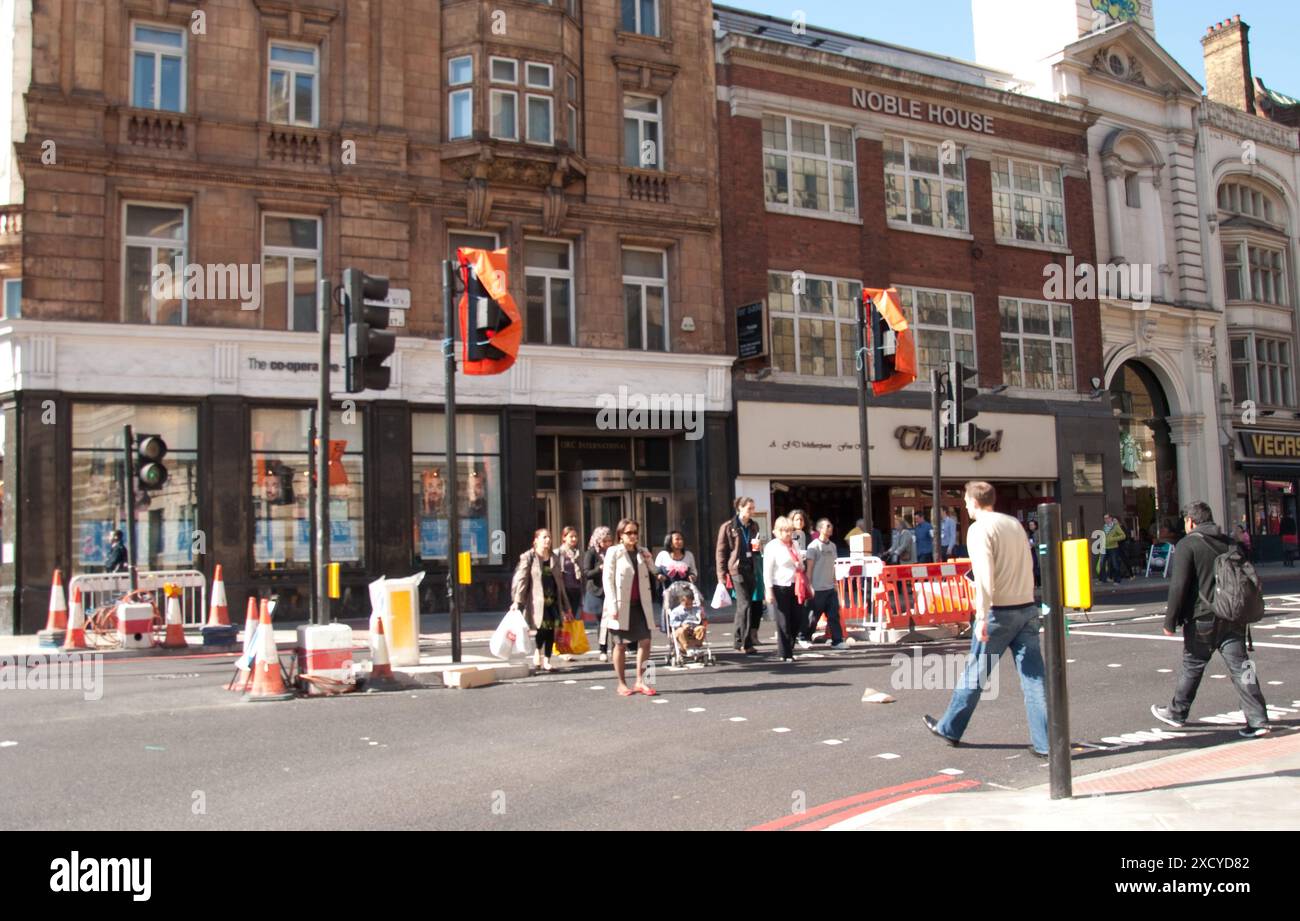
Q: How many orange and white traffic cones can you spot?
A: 7